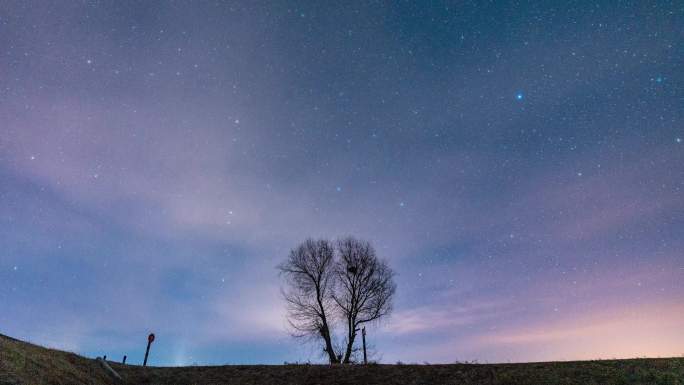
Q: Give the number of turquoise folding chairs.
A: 0